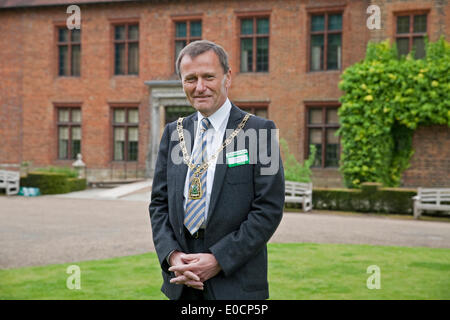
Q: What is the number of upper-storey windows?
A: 6